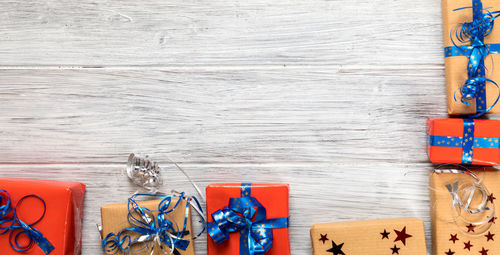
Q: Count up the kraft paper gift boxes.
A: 4